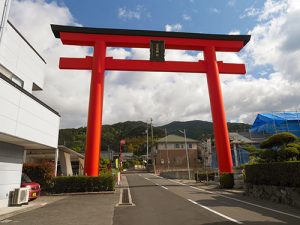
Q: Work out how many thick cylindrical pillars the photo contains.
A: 2